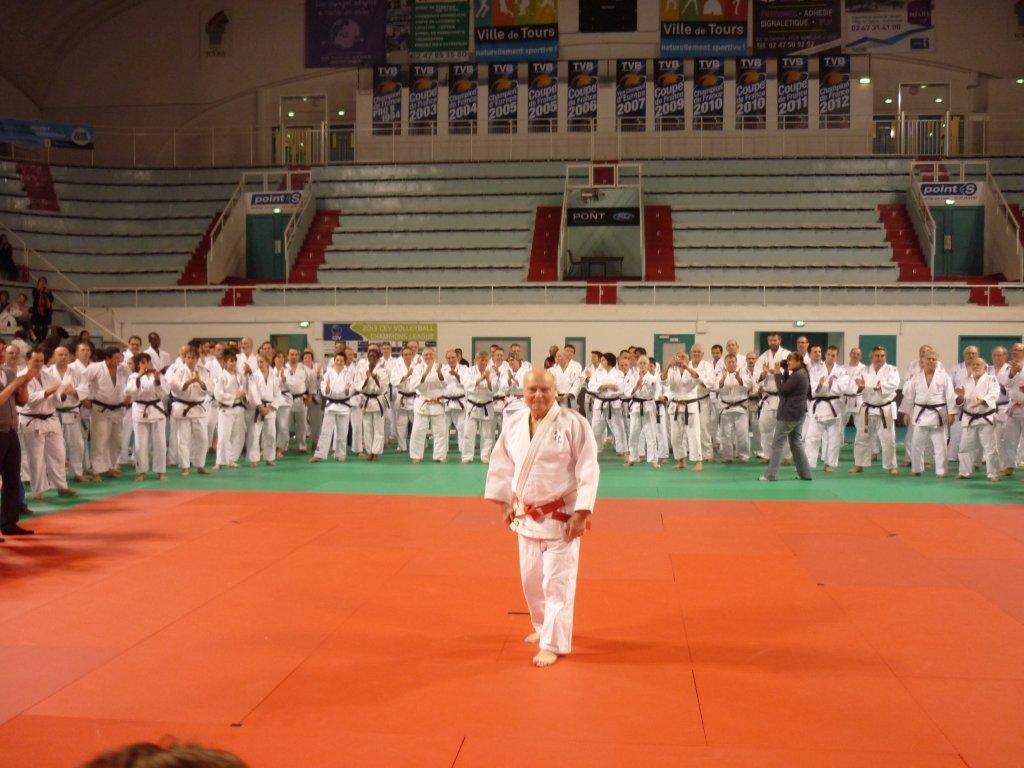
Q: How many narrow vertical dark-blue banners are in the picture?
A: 12